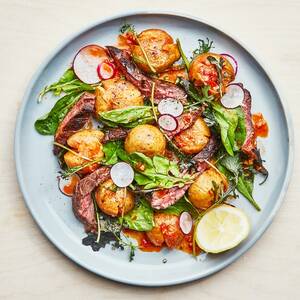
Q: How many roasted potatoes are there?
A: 9